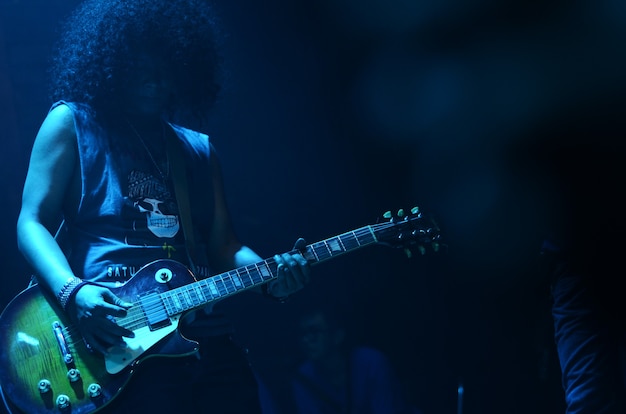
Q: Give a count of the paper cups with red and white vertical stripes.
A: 0